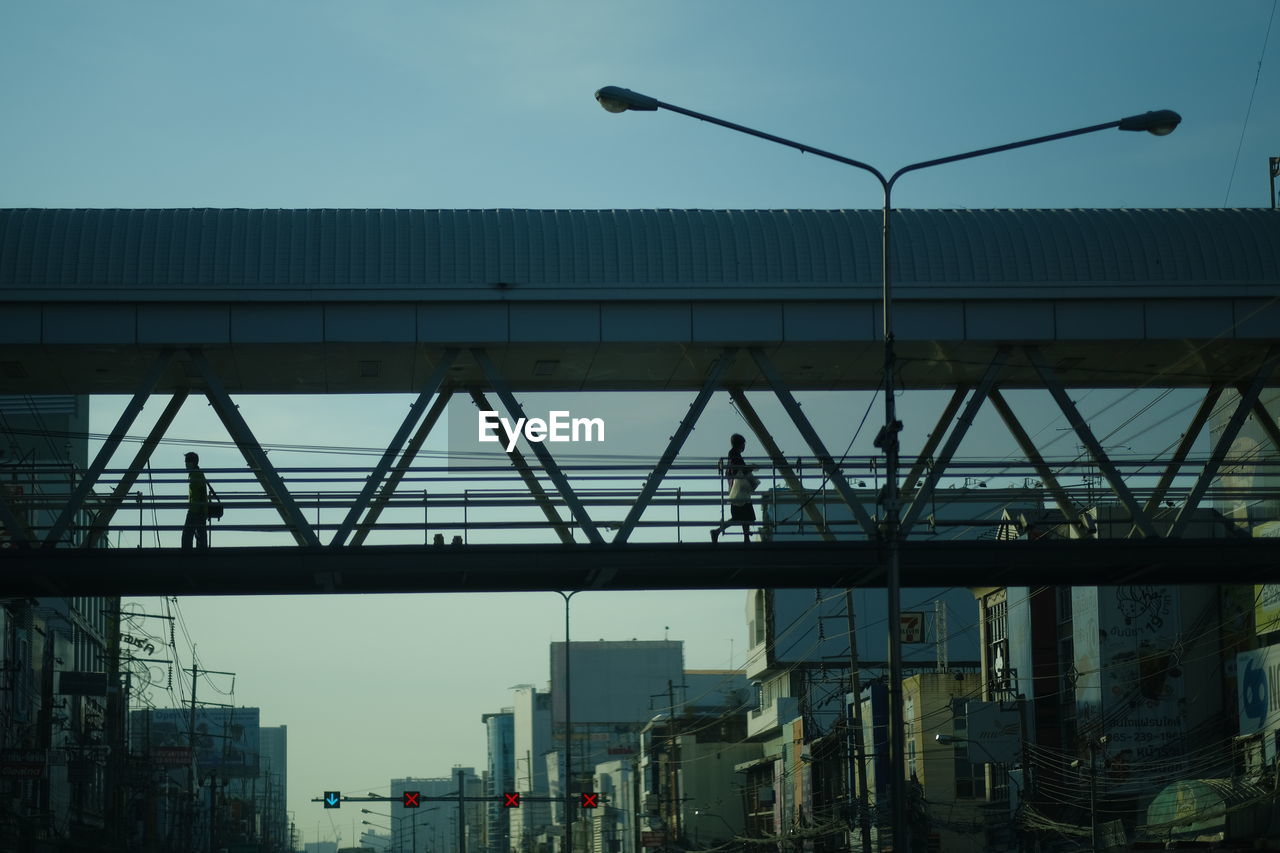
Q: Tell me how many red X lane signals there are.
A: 3